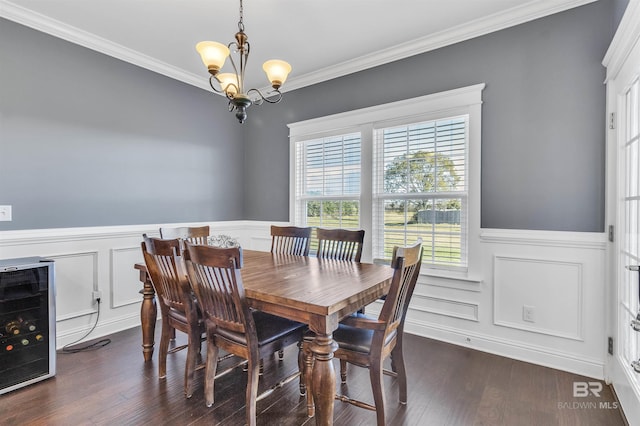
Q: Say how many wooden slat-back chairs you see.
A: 6